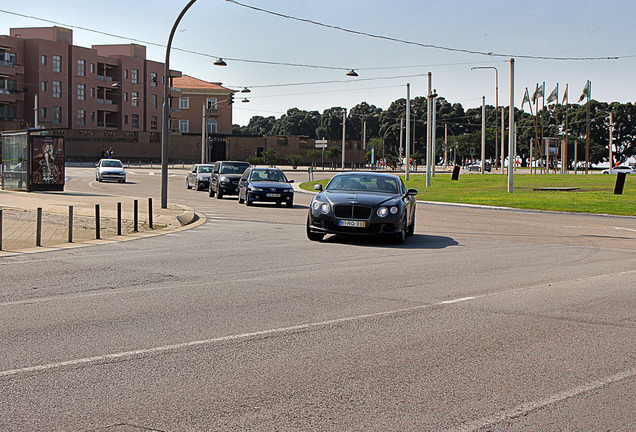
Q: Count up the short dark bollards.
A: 7